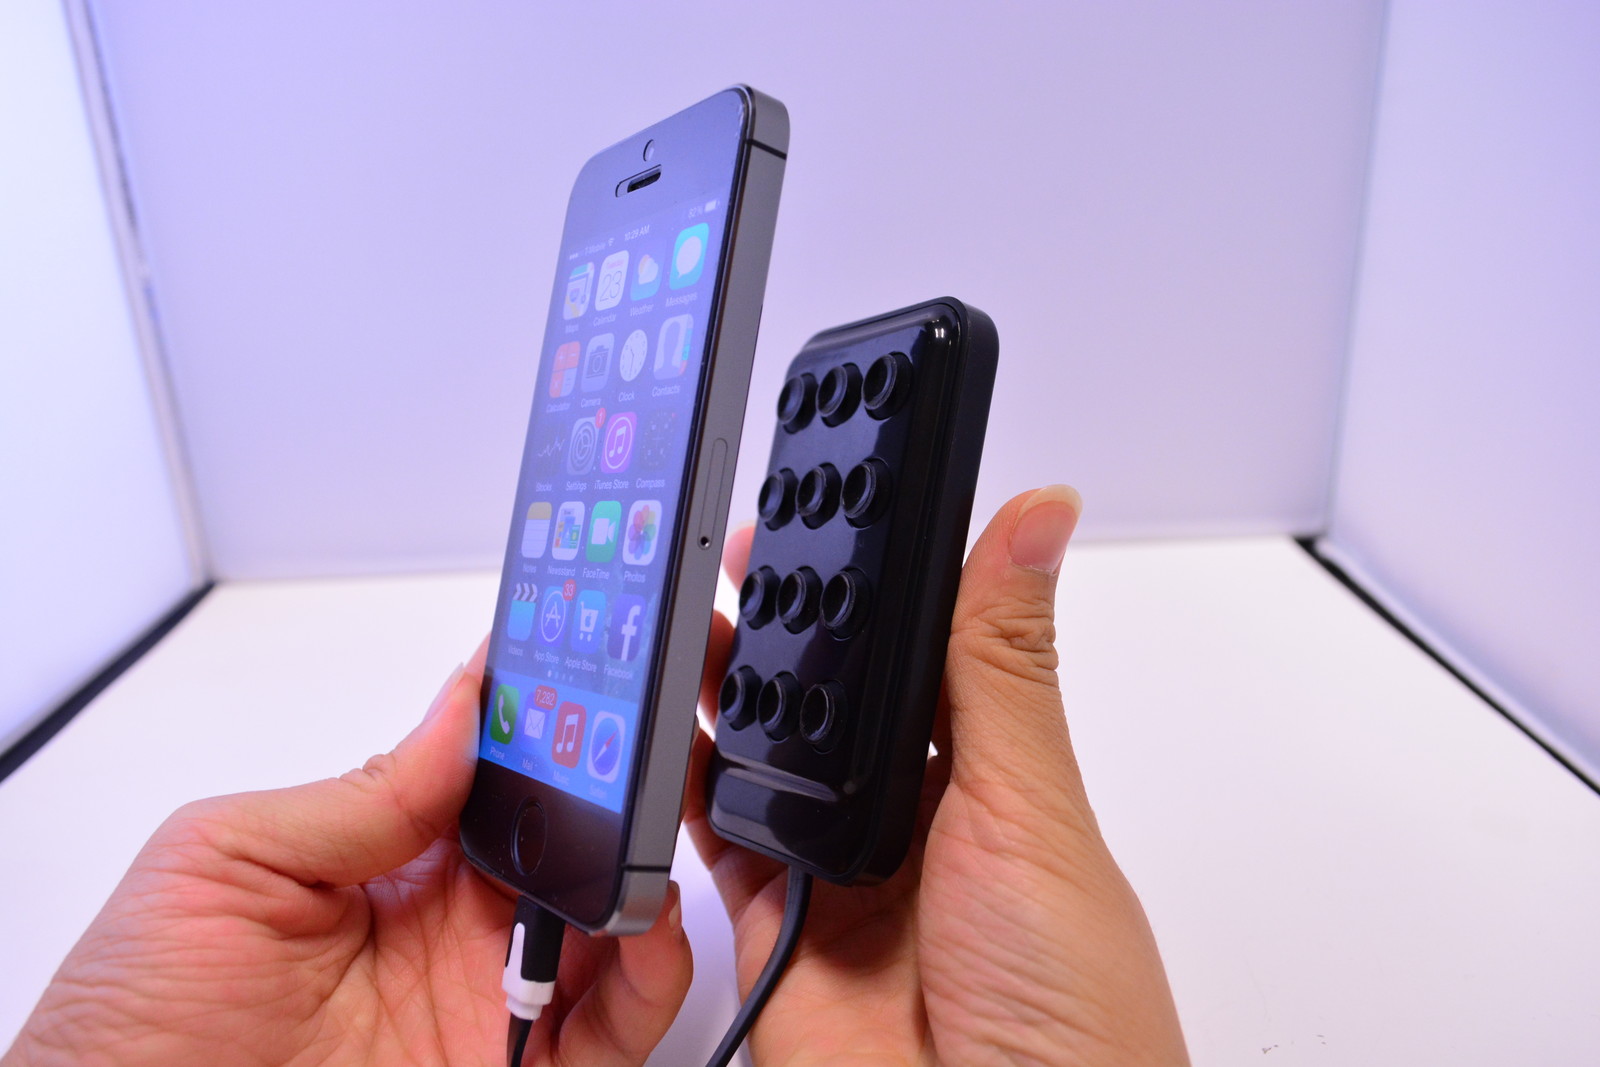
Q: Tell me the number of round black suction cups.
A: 12